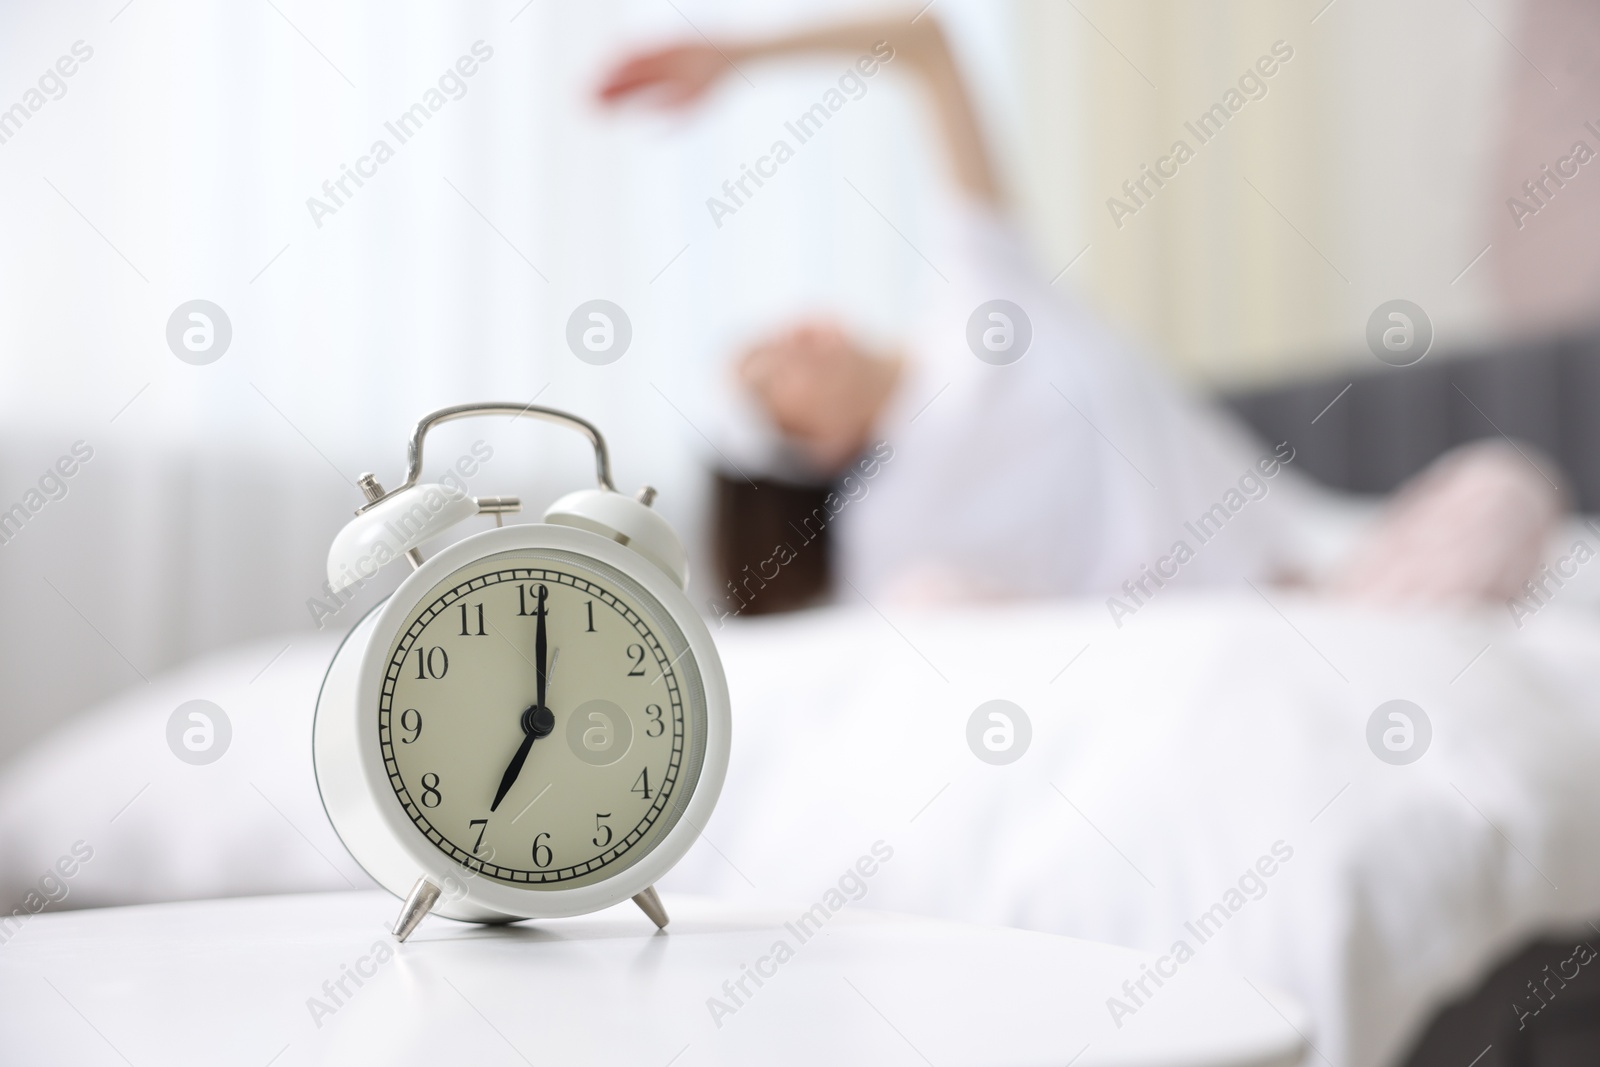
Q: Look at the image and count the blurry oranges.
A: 0